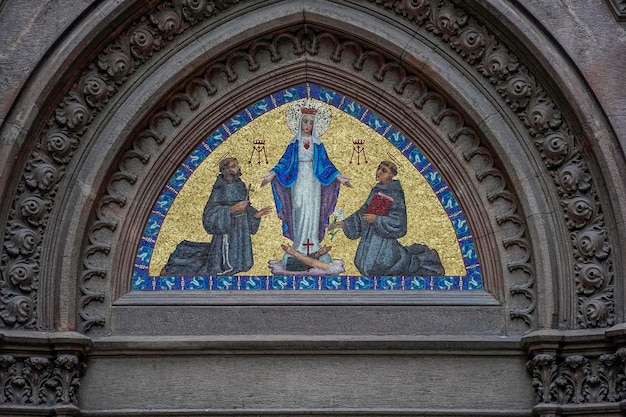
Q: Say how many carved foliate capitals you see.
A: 2